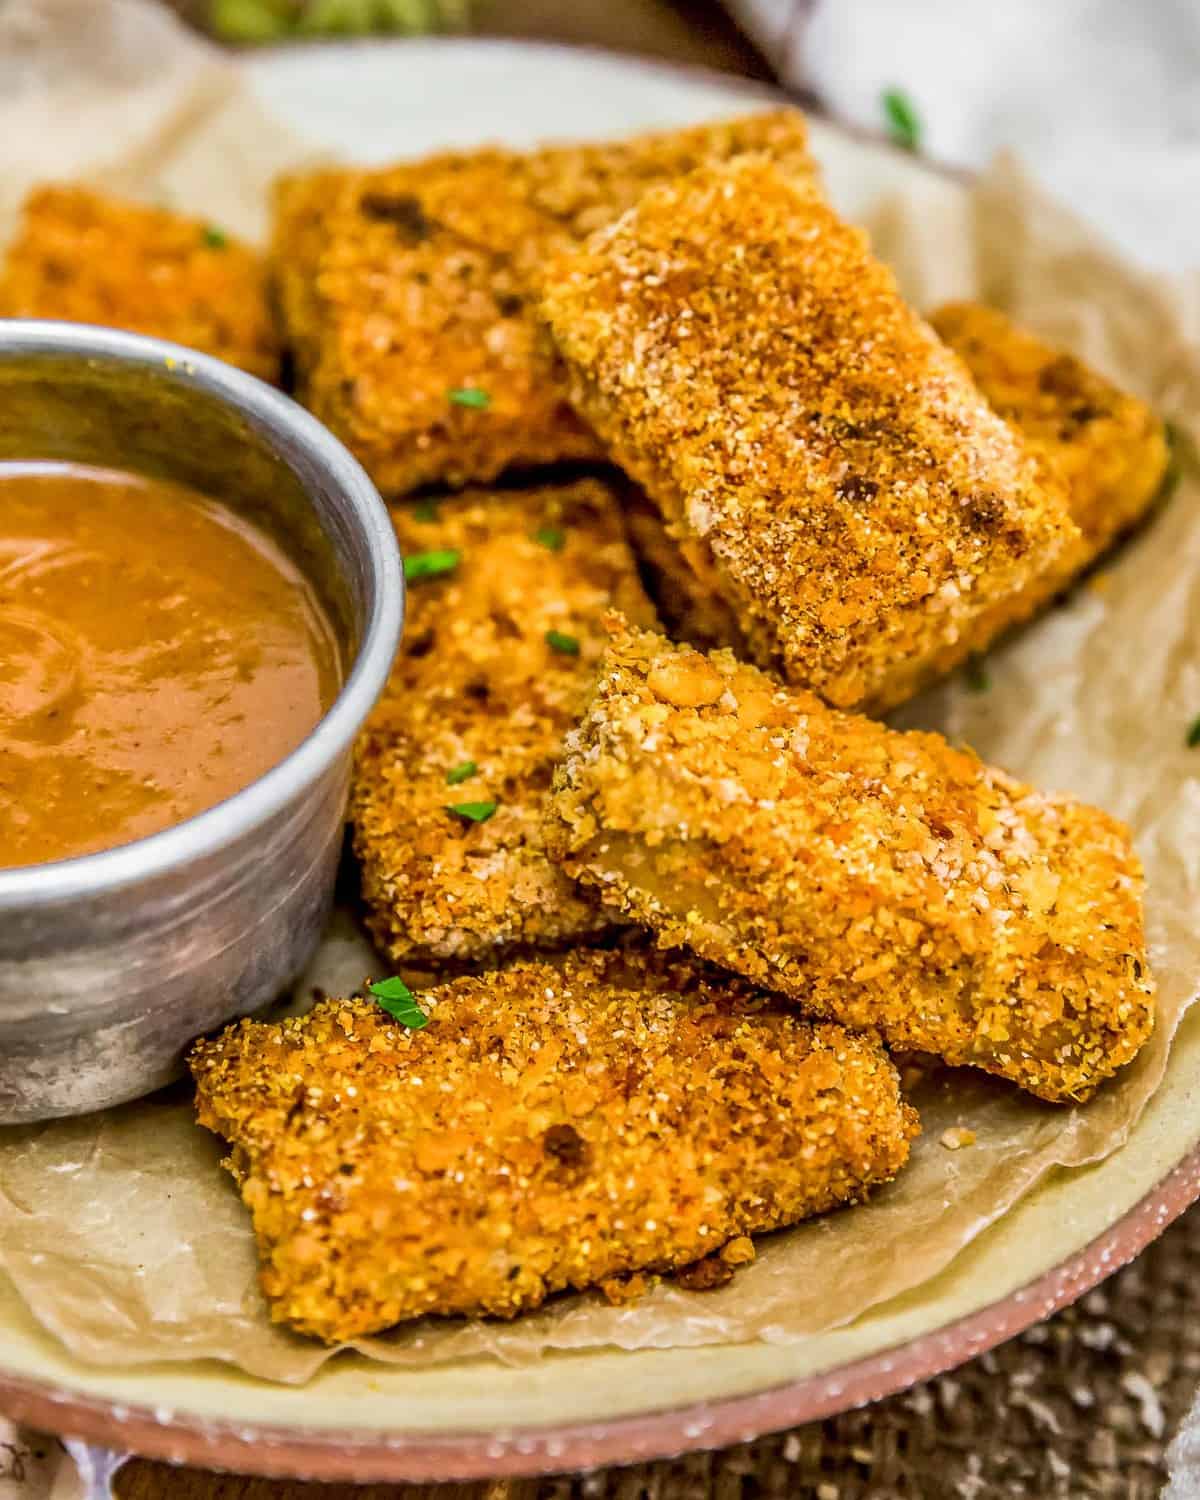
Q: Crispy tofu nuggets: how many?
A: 7